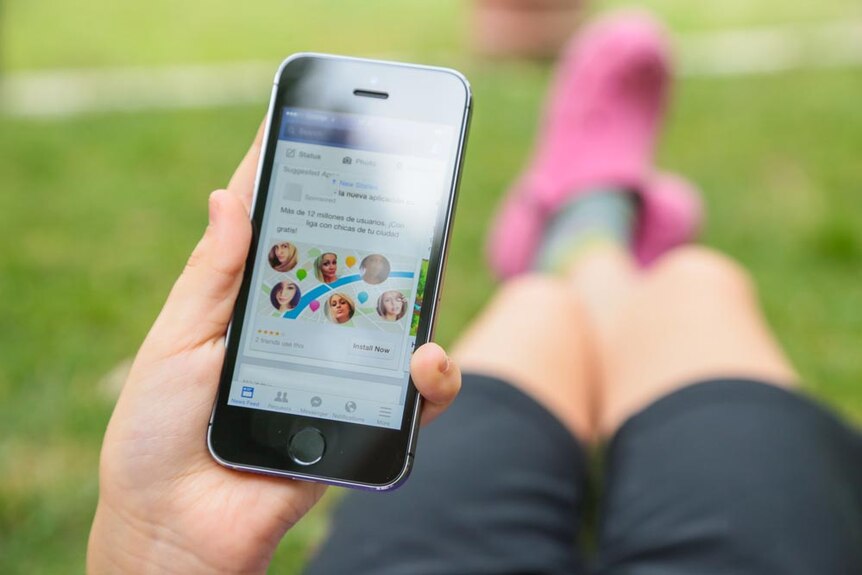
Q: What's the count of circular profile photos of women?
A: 6